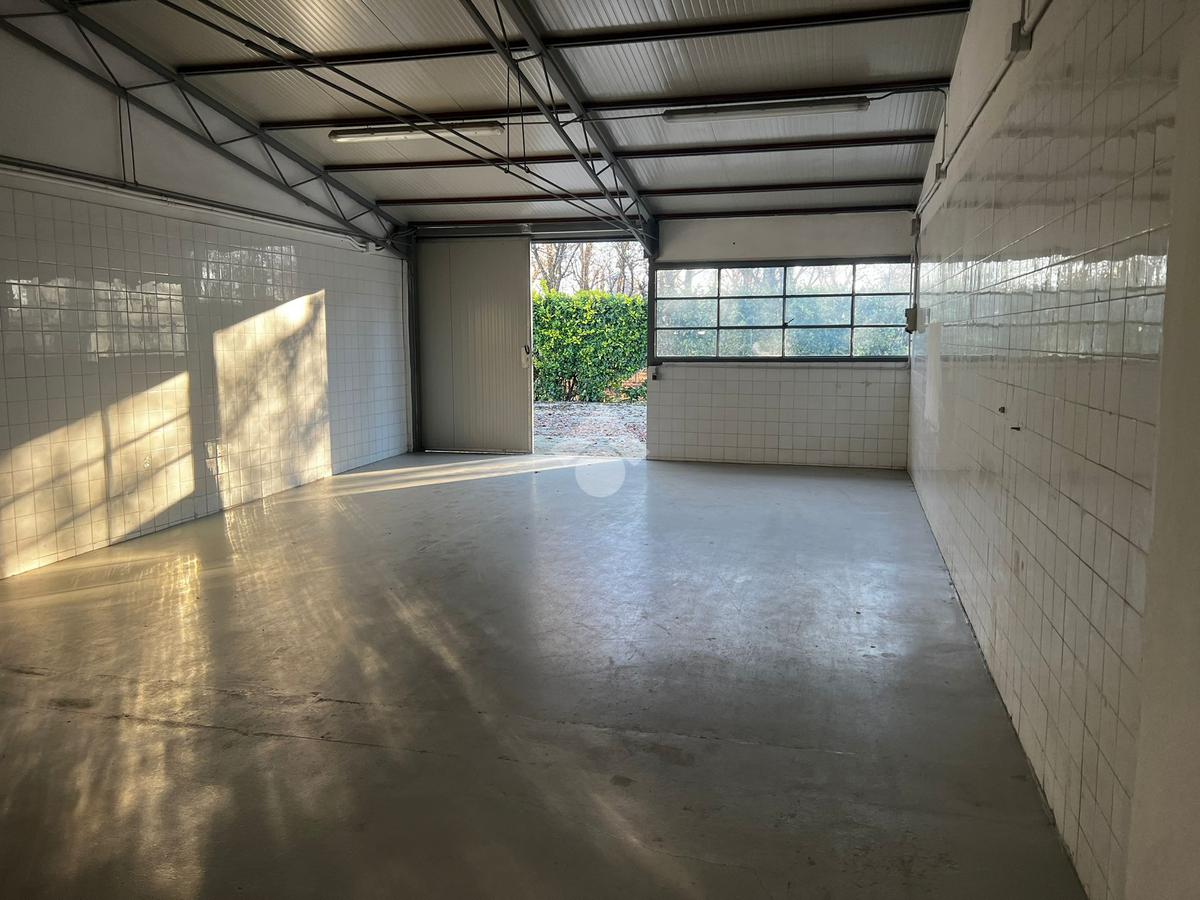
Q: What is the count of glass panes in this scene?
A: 12